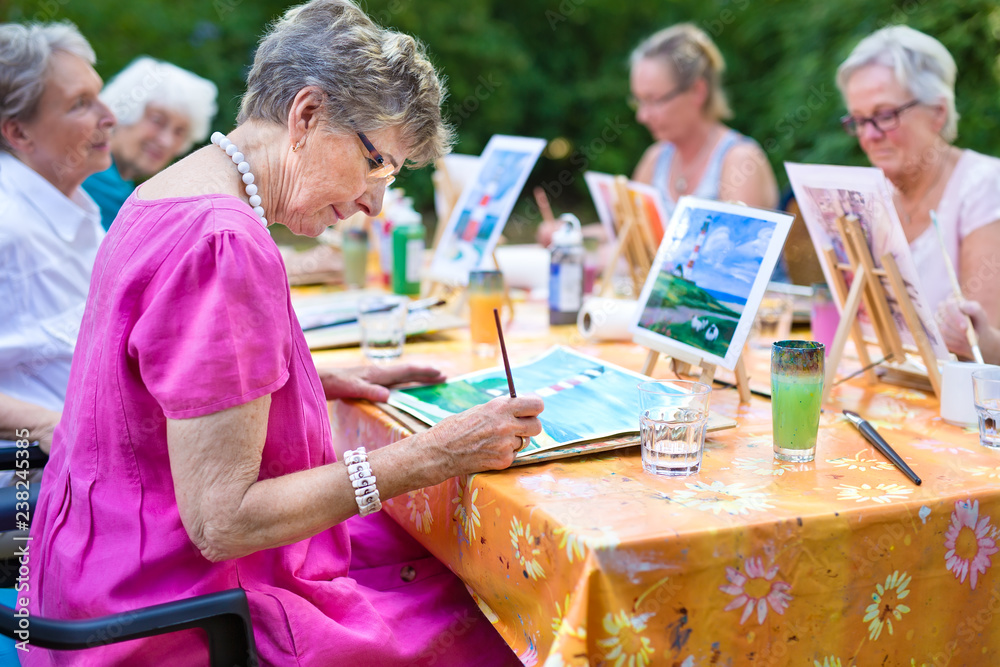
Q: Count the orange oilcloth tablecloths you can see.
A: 1